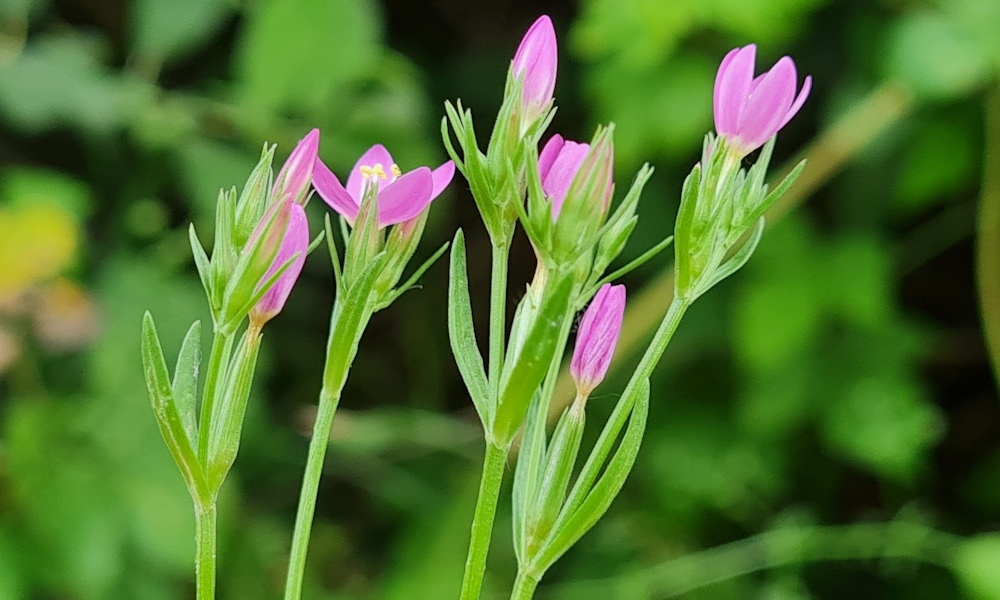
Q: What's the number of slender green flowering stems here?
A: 4